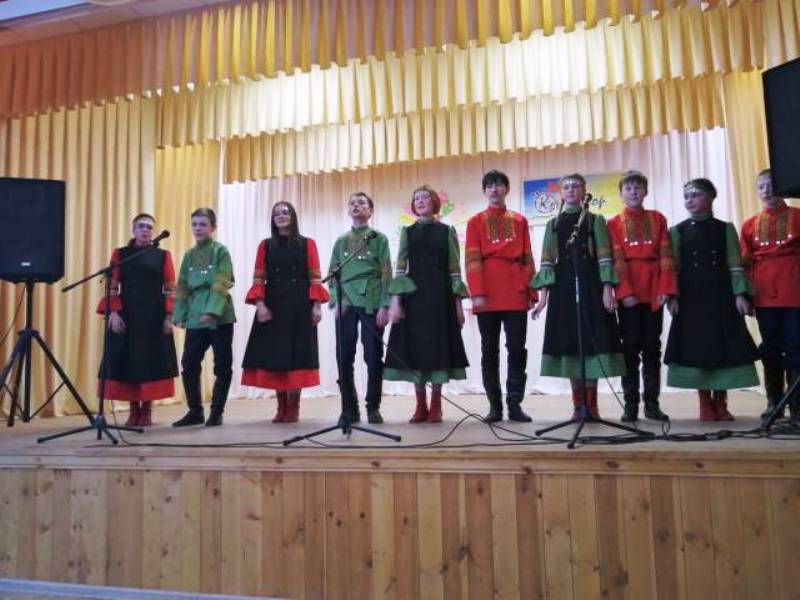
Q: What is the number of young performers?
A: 10